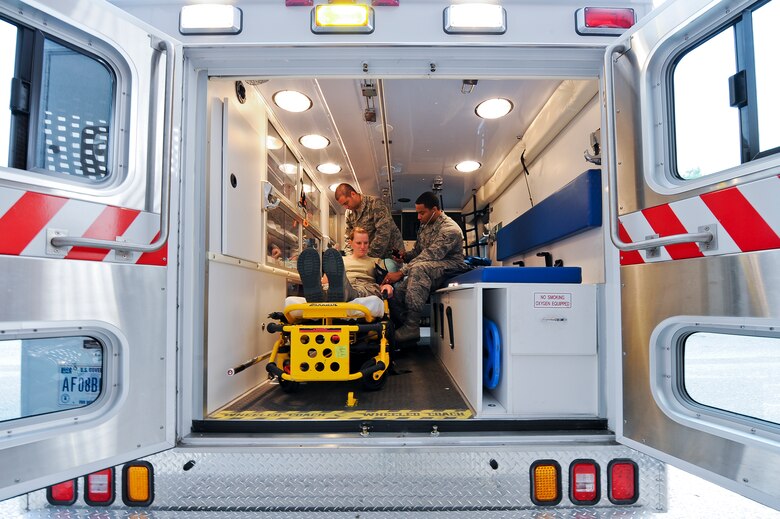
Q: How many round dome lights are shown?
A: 6